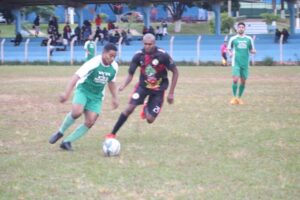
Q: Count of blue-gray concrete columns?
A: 5